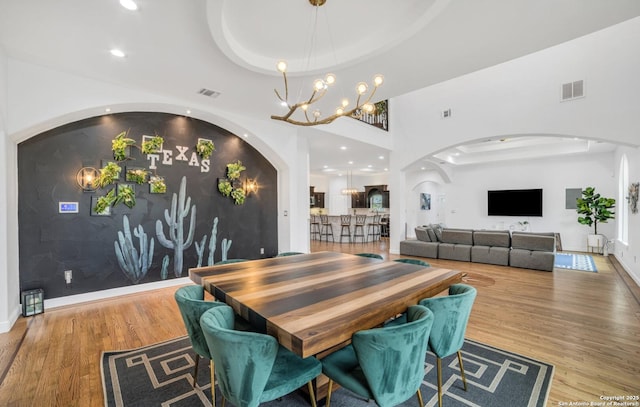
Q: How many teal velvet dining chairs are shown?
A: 8